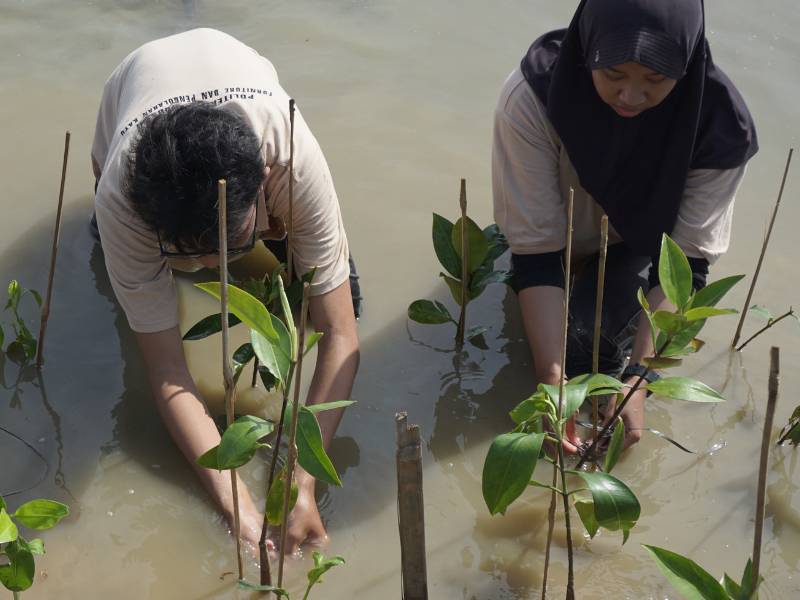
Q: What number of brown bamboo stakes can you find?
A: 10